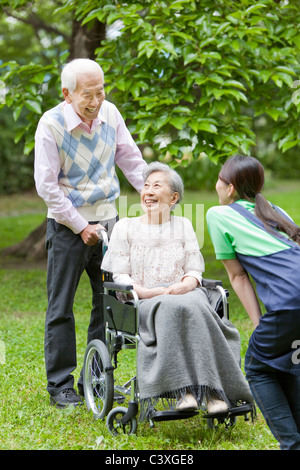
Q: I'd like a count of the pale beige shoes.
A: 2